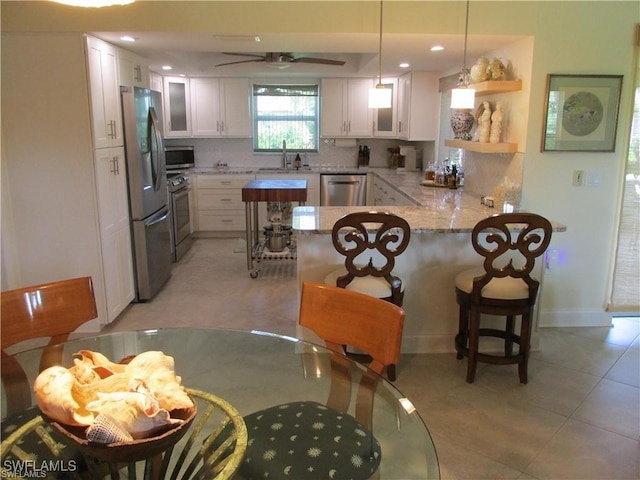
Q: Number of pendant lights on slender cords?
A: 2